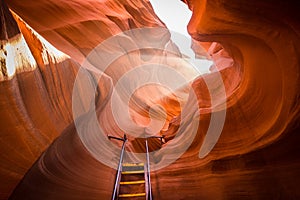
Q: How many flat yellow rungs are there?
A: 4